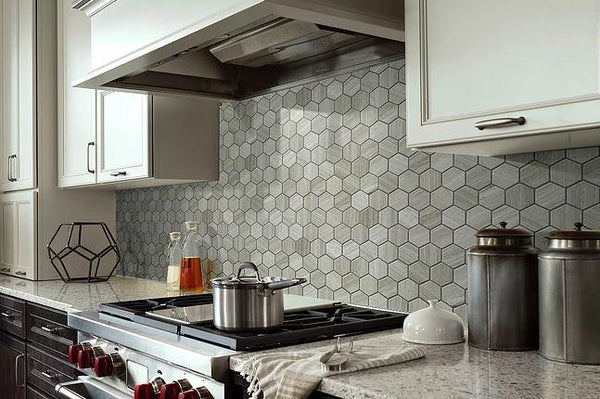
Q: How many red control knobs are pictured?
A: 6